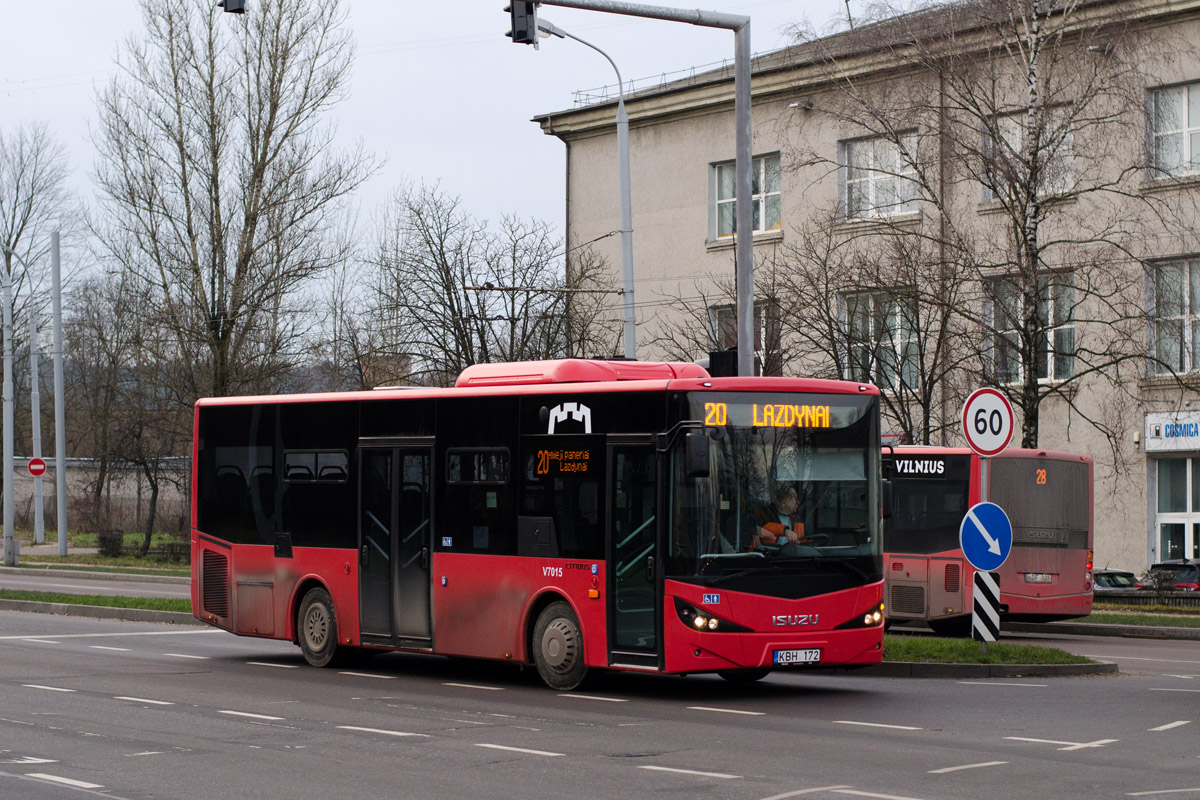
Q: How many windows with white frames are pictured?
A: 8